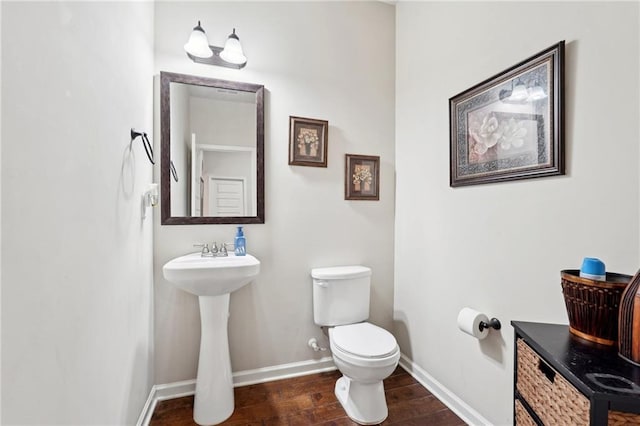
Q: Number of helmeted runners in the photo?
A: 0